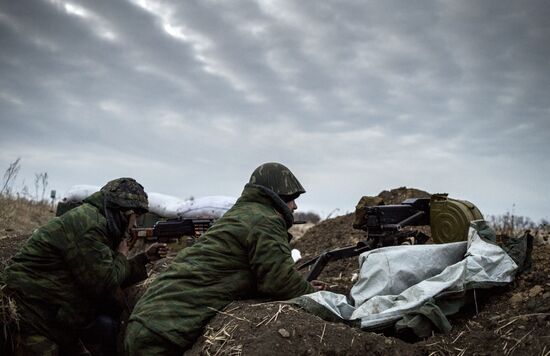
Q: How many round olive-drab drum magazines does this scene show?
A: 1